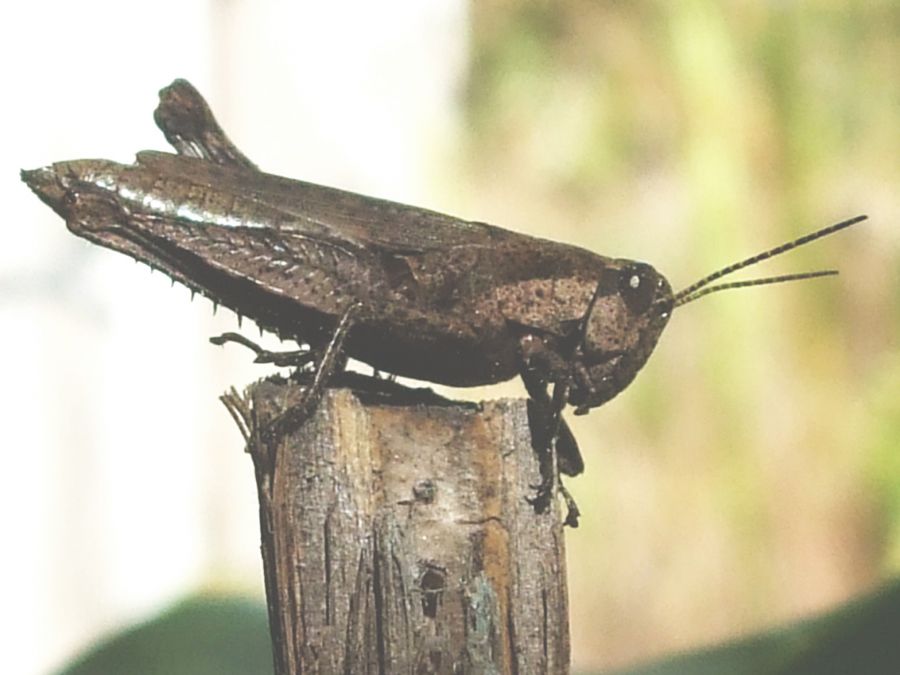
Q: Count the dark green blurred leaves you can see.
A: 2